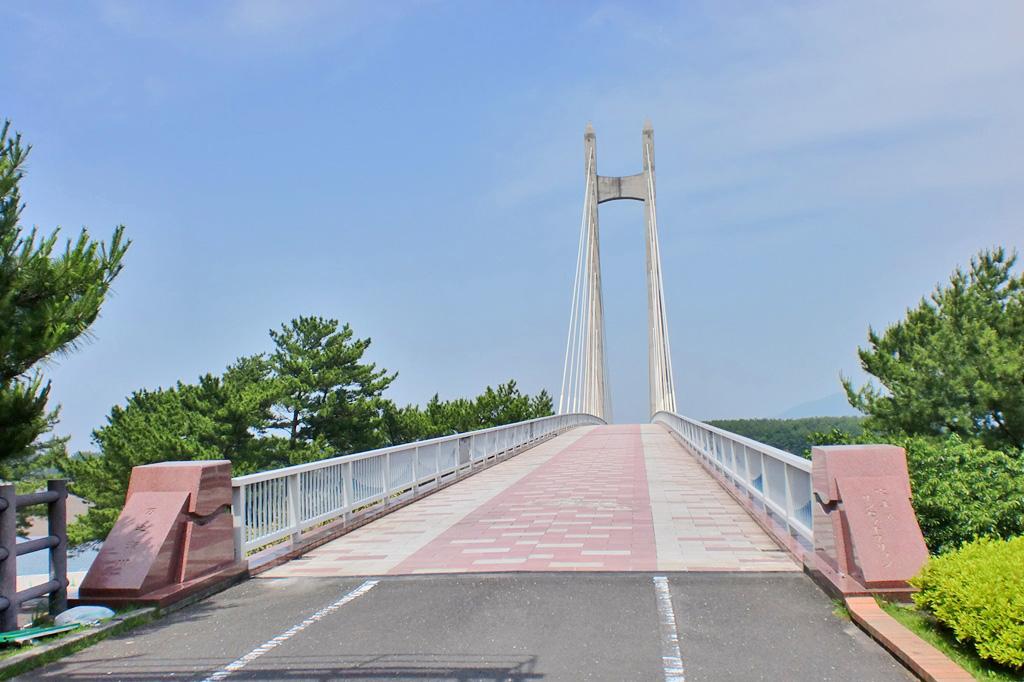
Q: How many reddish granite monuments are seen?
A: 2